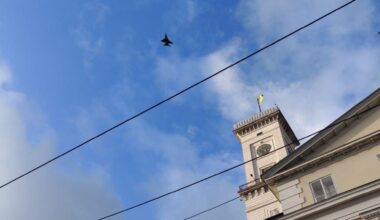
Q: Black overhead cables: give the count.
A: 3